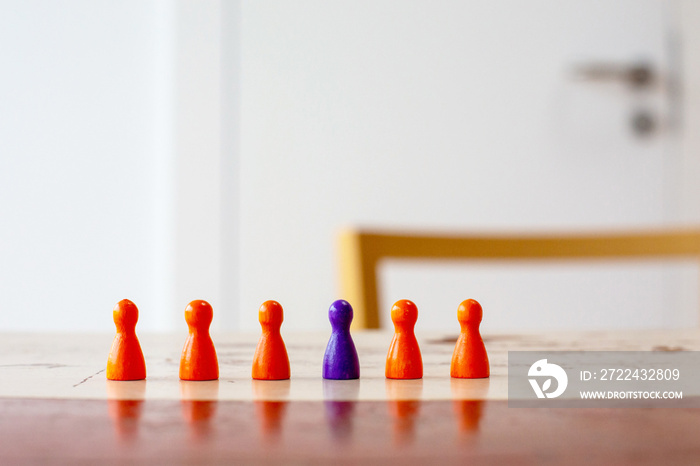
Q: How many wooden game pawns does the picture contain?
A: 6